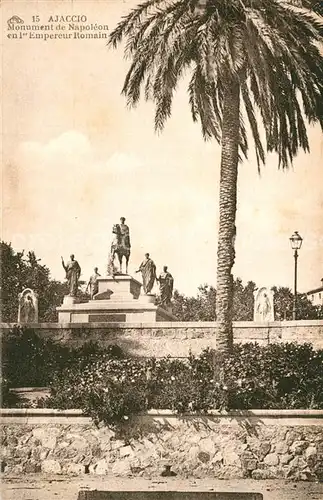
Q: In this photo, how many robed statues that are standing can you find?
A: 4